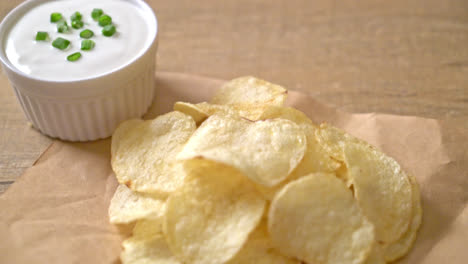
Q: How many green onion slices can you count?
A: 12